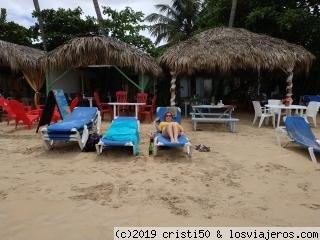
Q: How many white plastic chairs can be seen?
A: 3